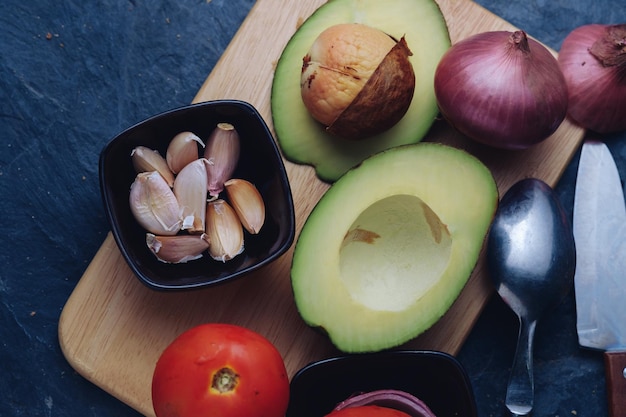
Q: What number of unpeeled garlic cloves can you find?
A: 8